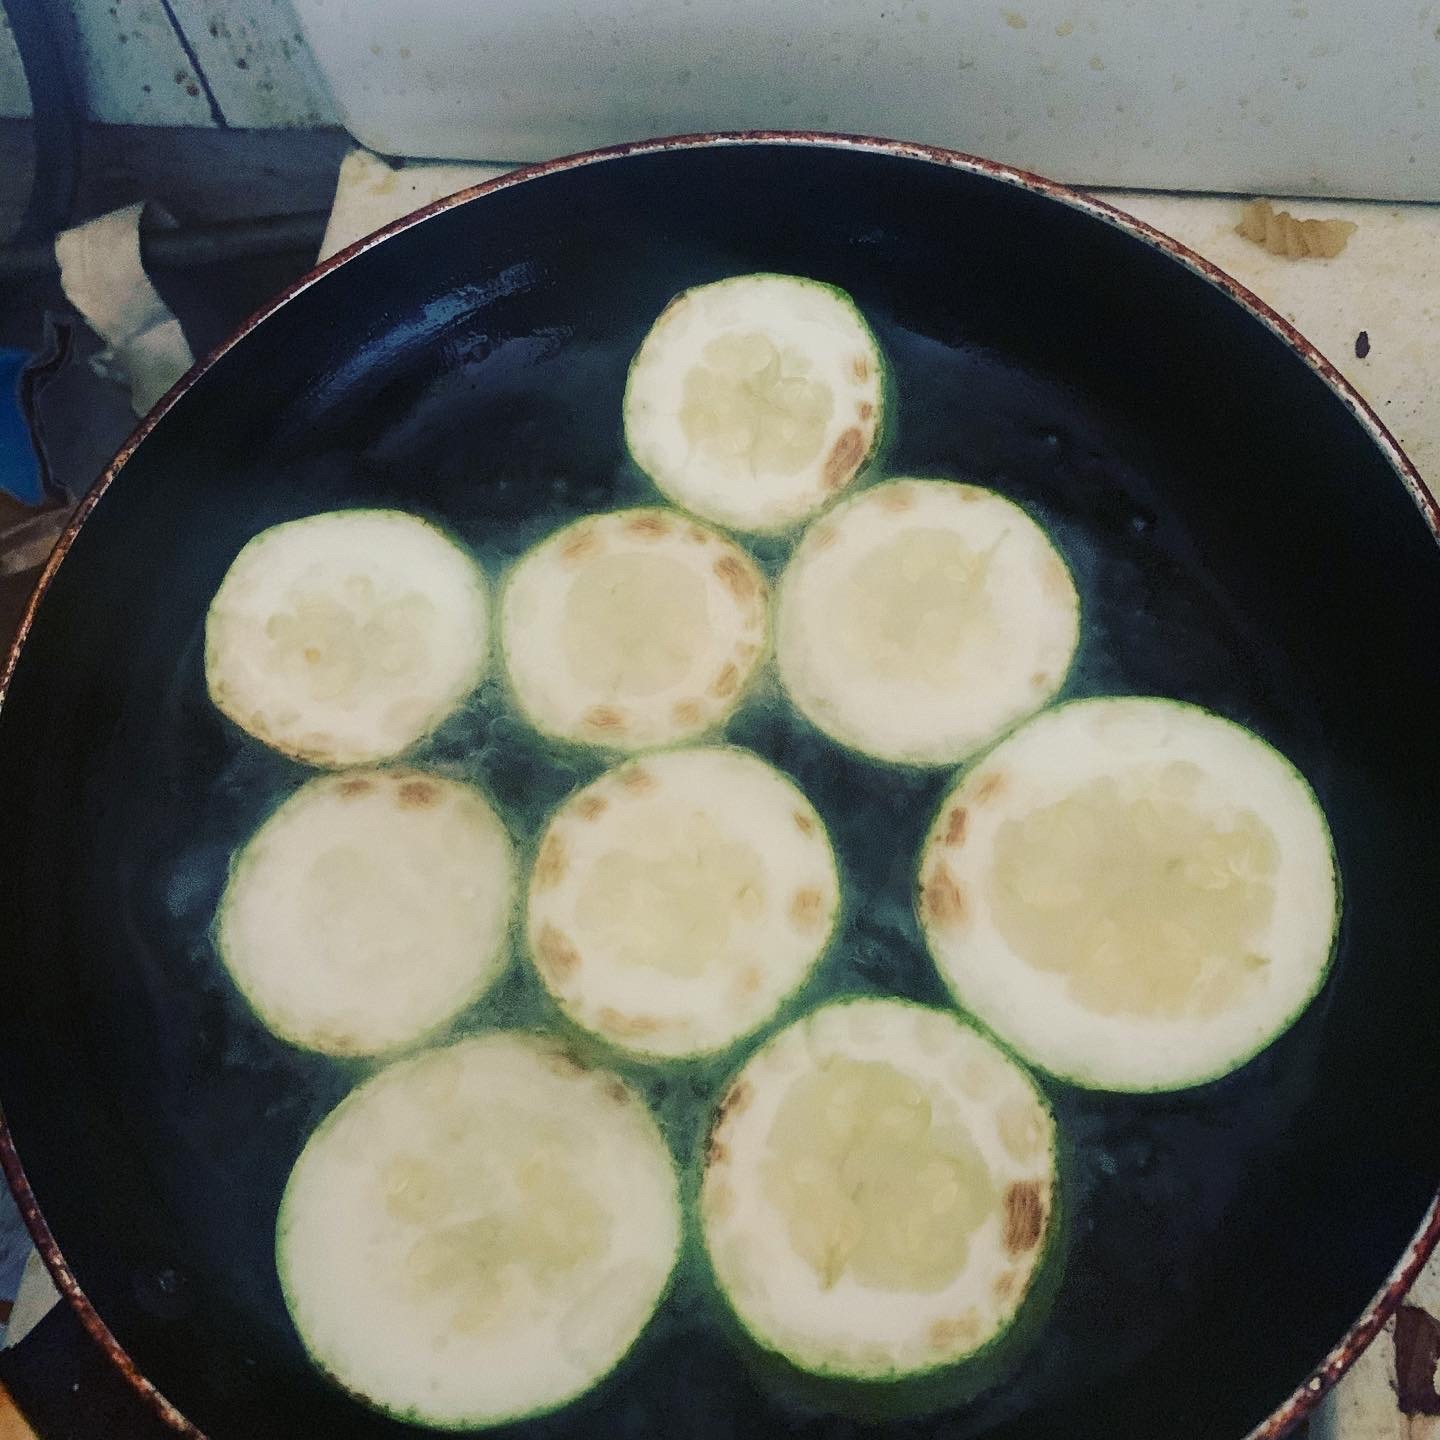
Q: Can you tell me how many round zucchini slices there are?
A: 9